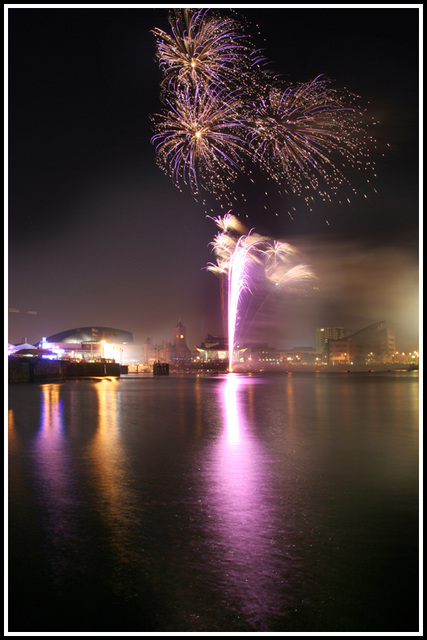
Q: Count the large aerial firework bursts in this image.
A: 3